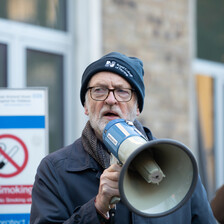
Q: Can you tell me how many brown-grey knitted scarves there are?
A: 1